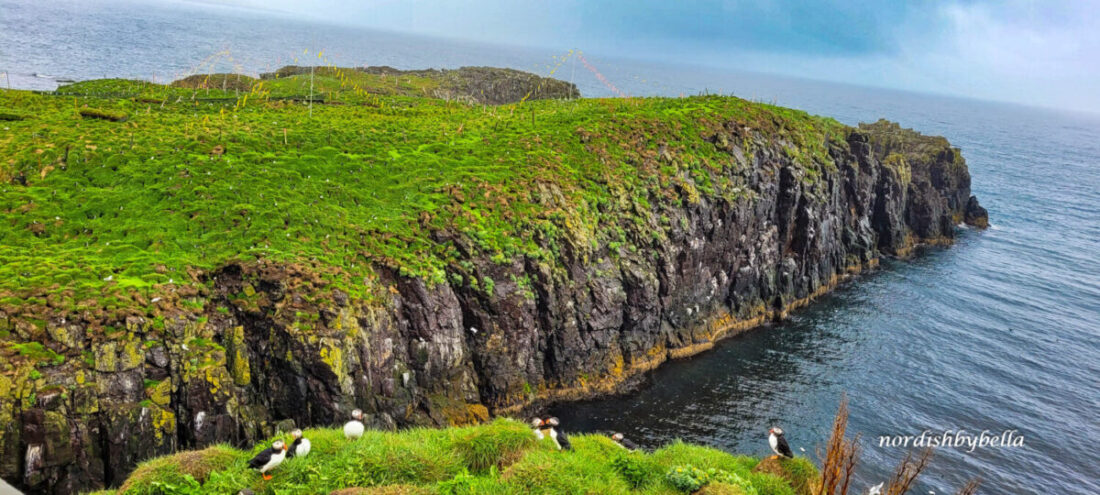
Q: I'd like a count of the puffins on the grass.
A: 7